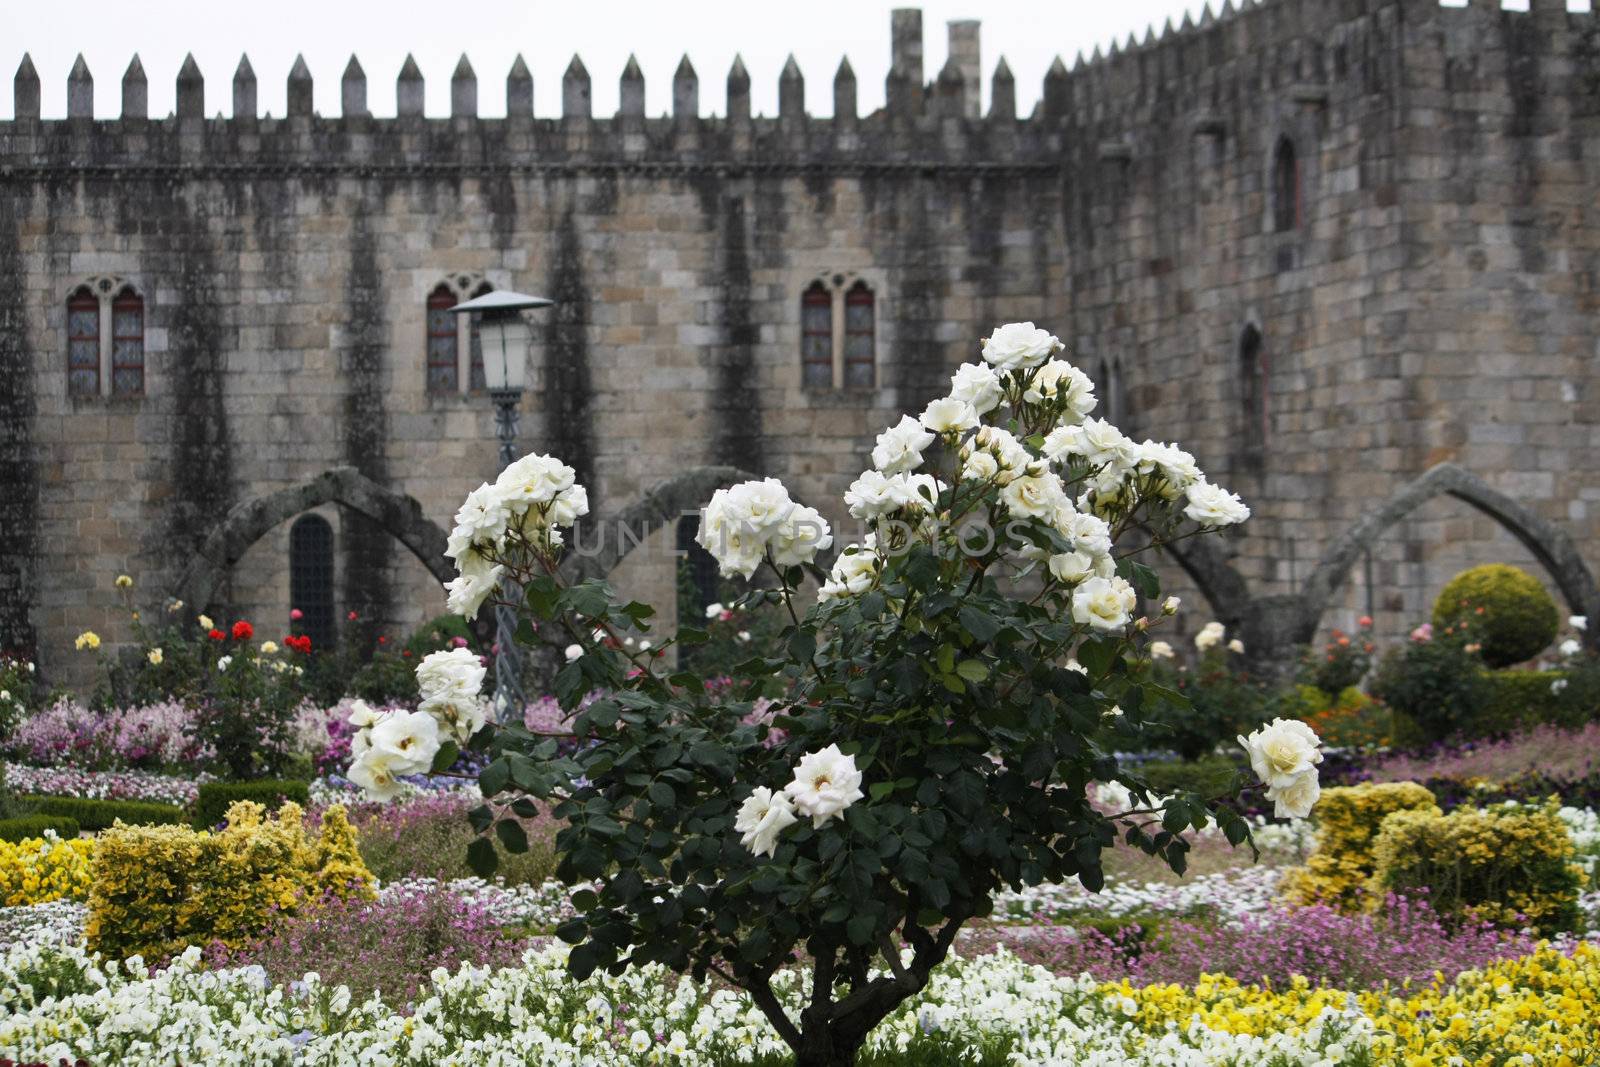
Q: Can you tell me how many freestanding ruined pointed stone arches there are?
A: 4